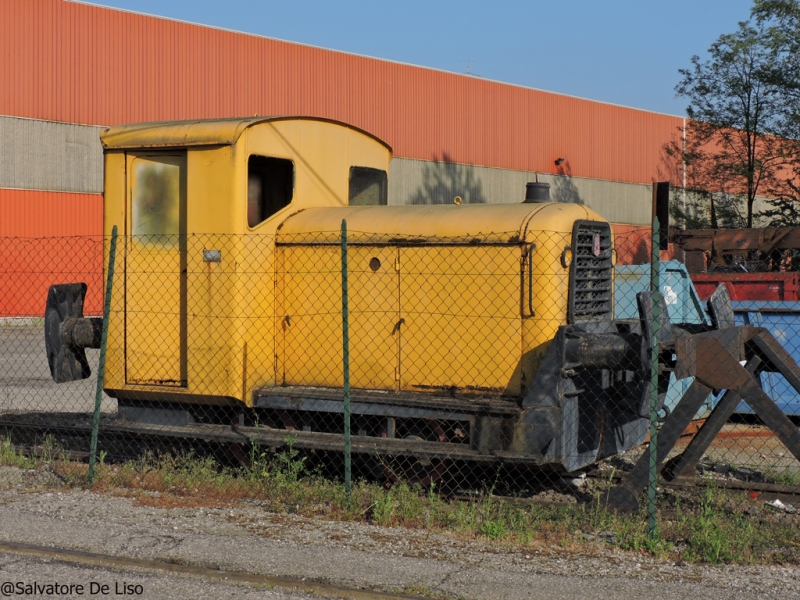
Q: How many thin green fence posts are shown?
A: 3